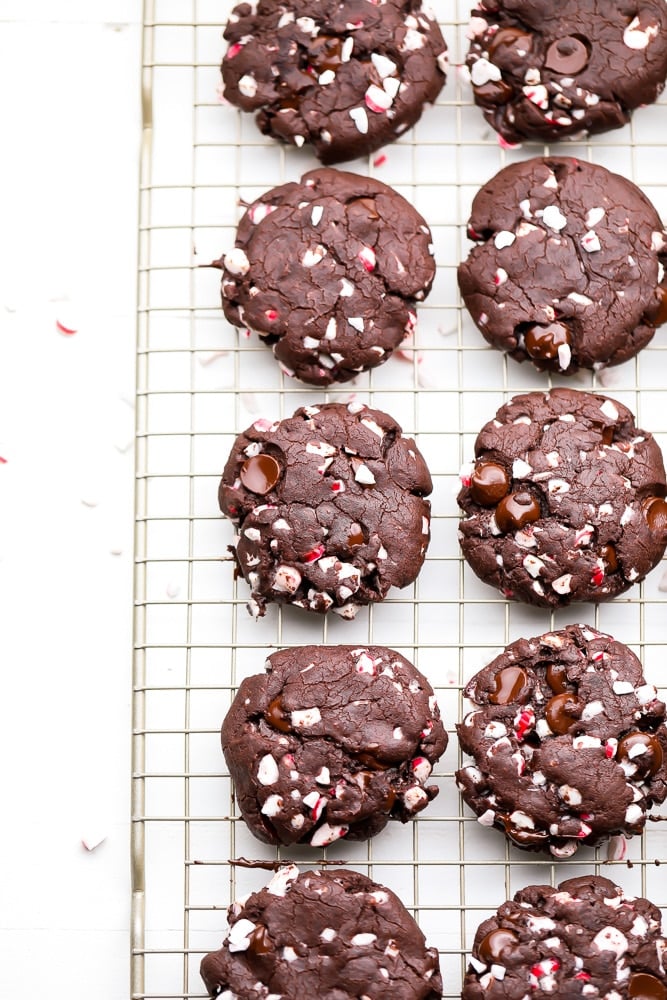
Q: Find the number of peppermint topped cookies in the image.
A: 10